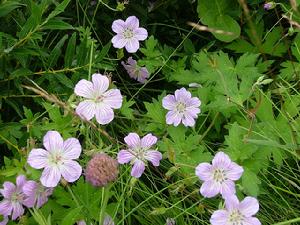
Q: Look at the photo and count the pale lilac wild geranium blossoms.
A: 10